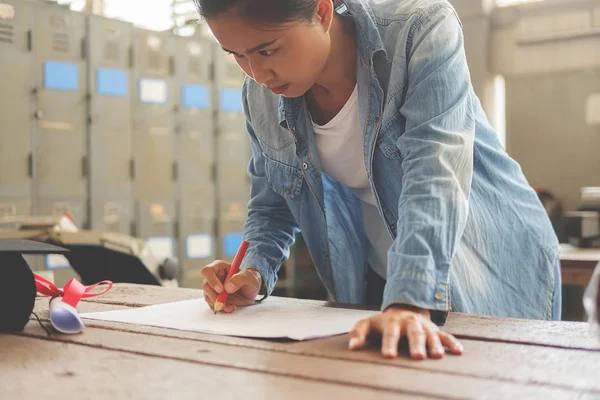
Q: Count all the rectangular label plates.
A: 9